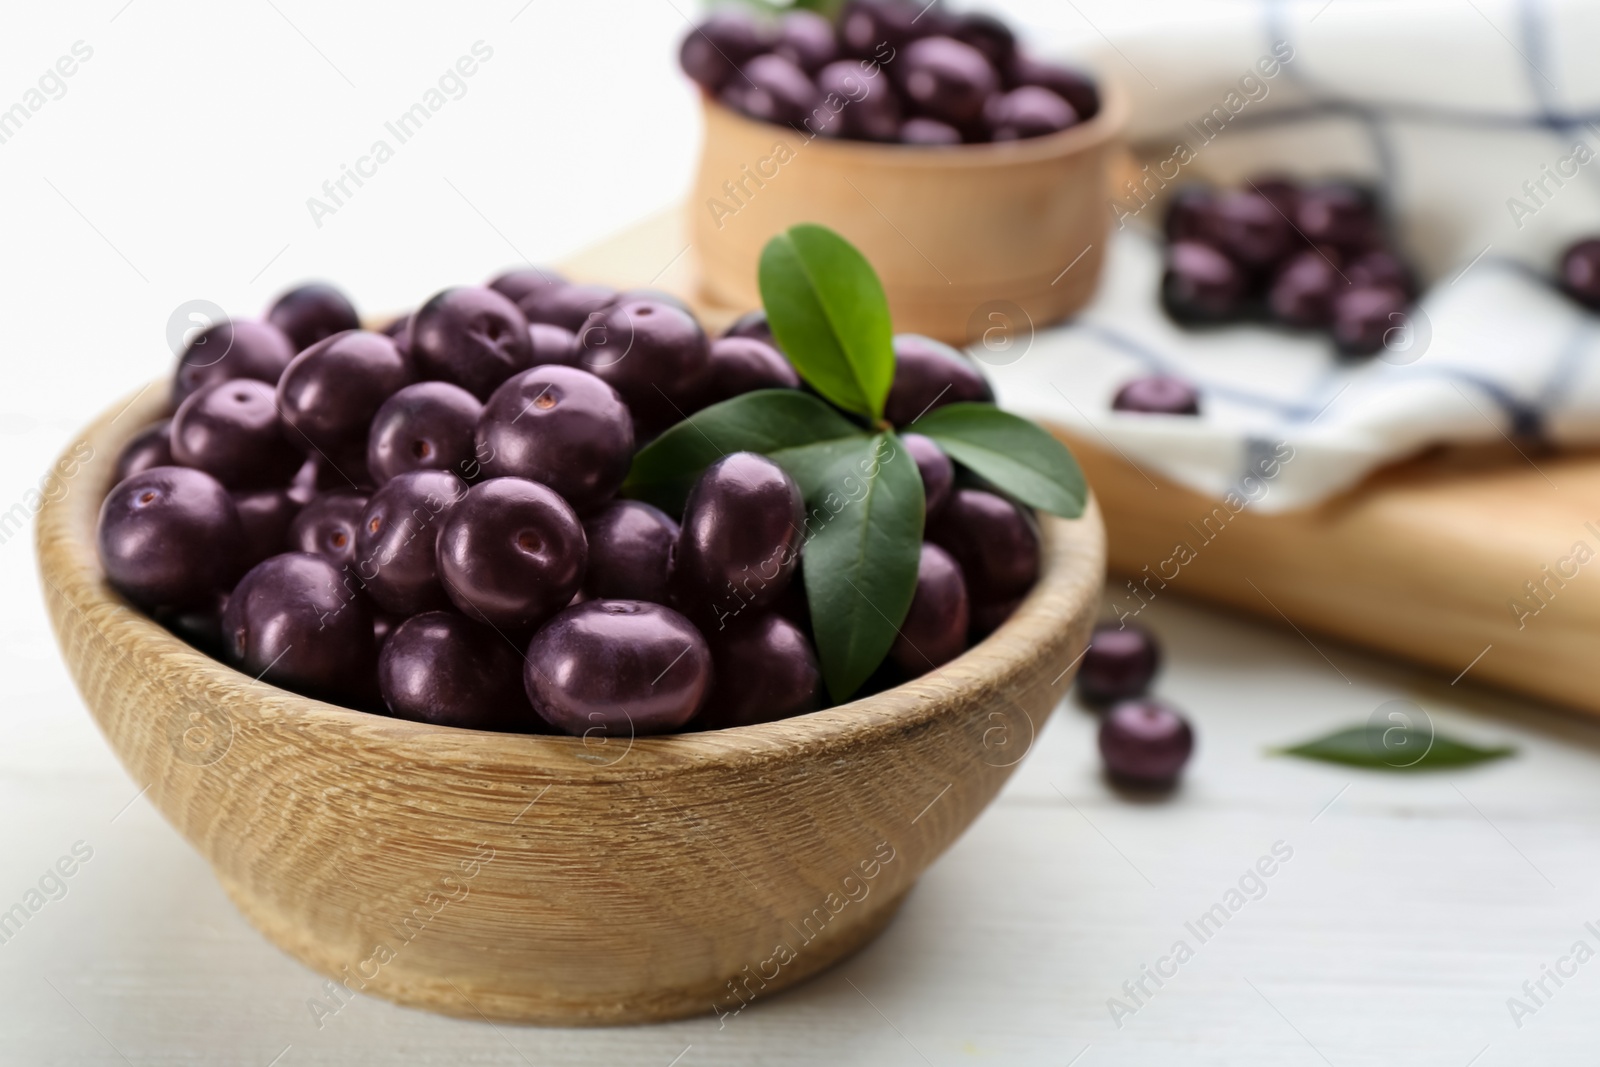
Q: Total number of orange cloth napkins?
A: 0